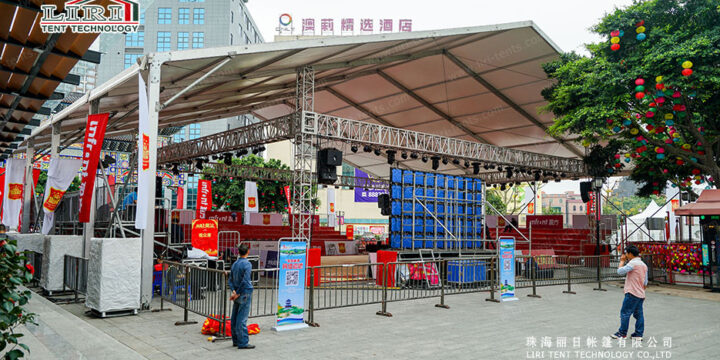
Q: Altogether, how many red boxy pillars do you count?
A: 2